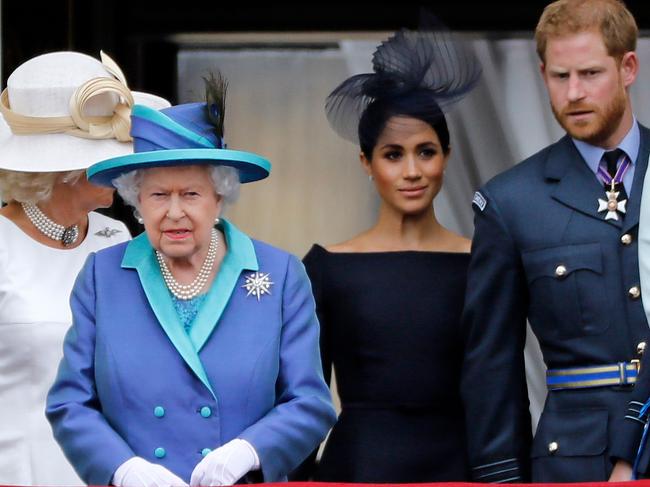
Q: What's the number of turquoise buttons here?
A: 4